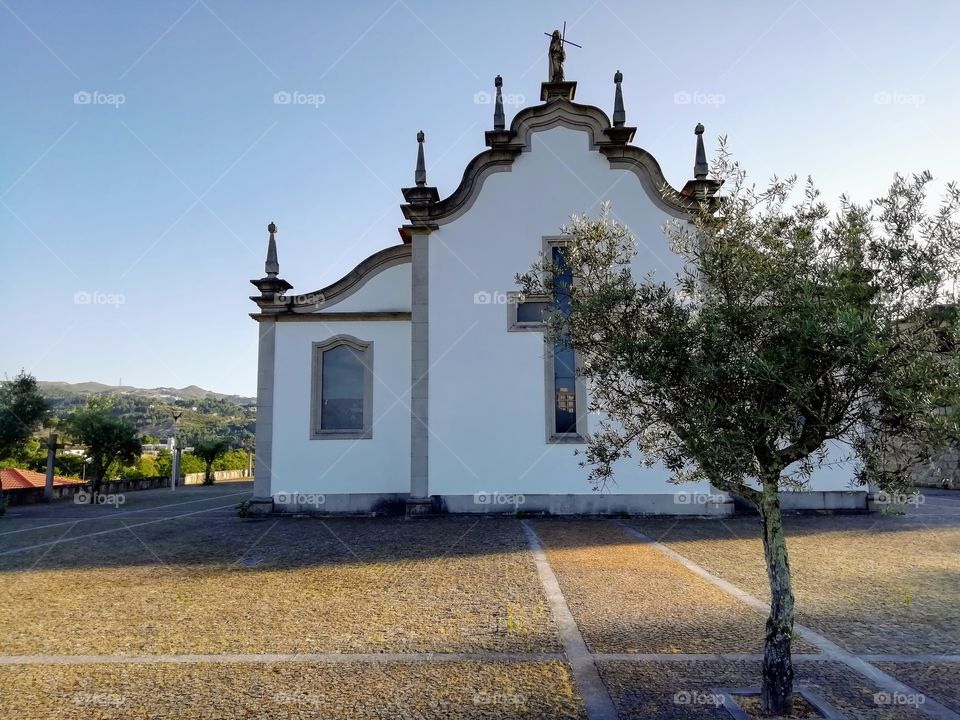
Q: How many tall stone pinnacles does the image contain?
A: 5